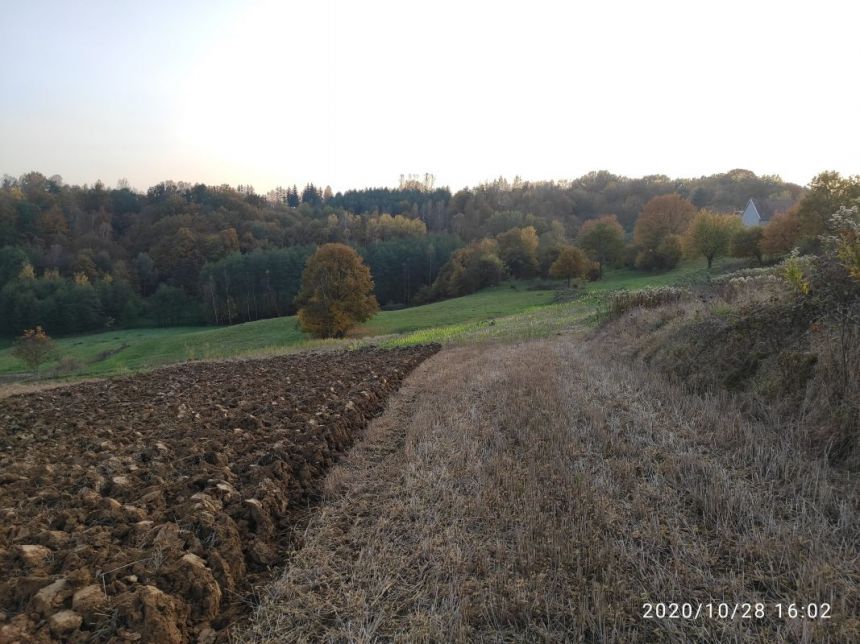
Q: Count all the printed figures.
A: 12